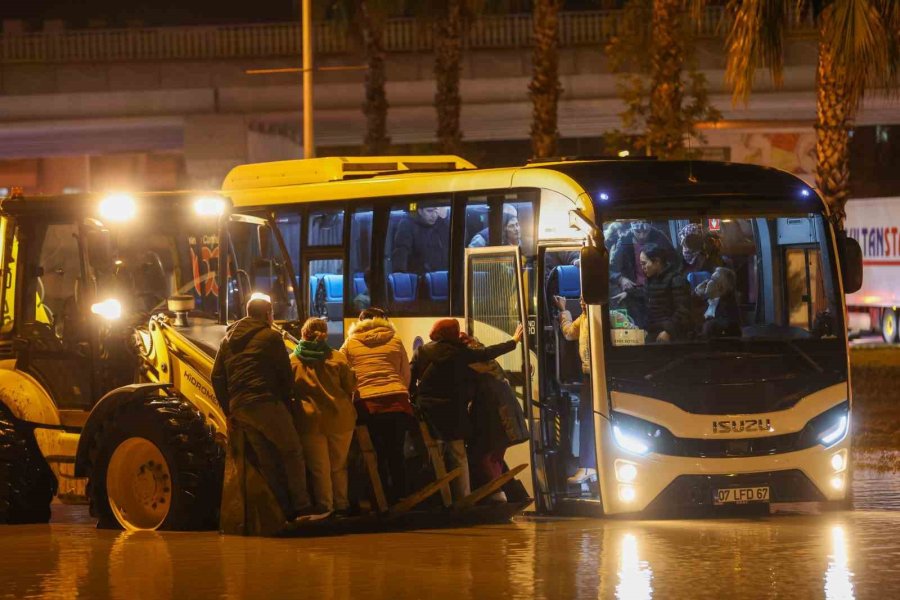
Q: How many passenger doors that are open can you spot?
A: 1